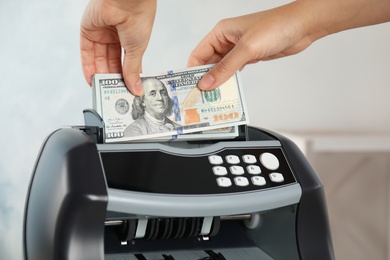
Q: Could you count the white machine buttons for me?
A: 11